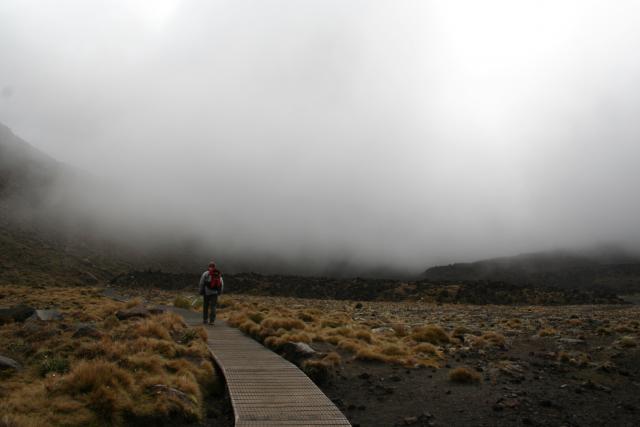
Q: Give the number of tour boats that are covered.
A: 0